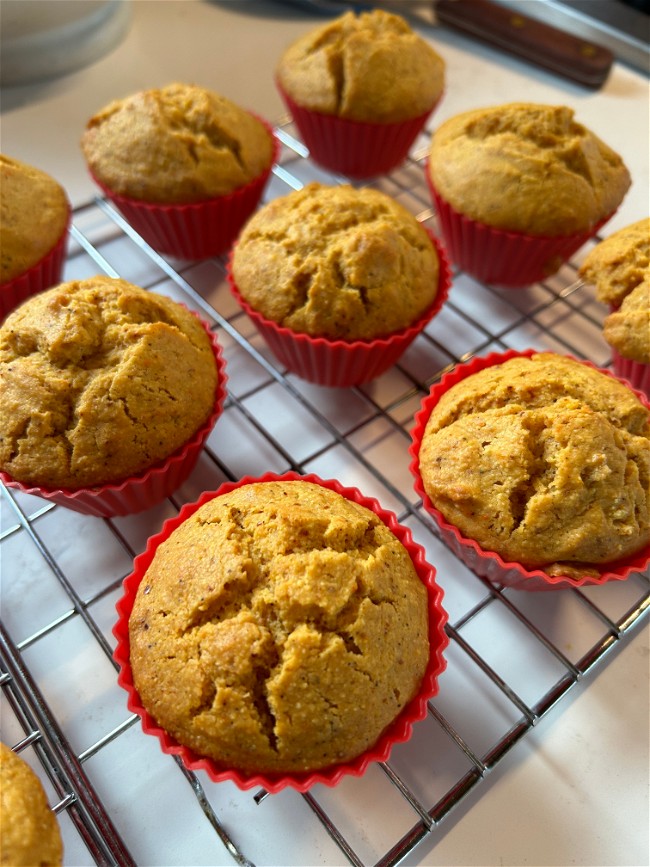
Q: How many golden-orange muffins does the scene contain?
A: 10